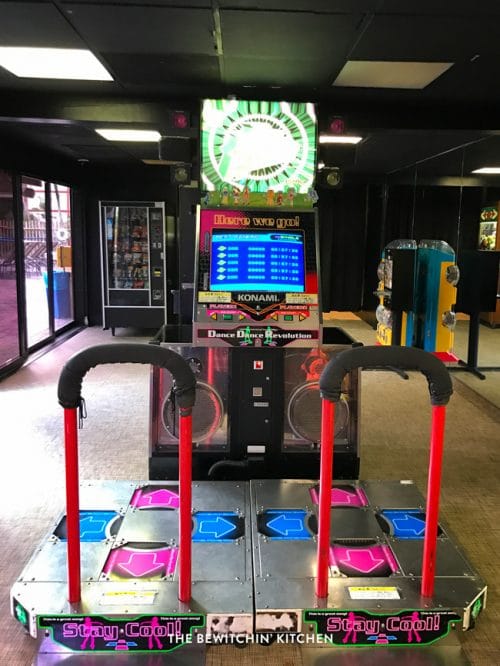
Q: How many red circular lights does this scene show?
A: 2